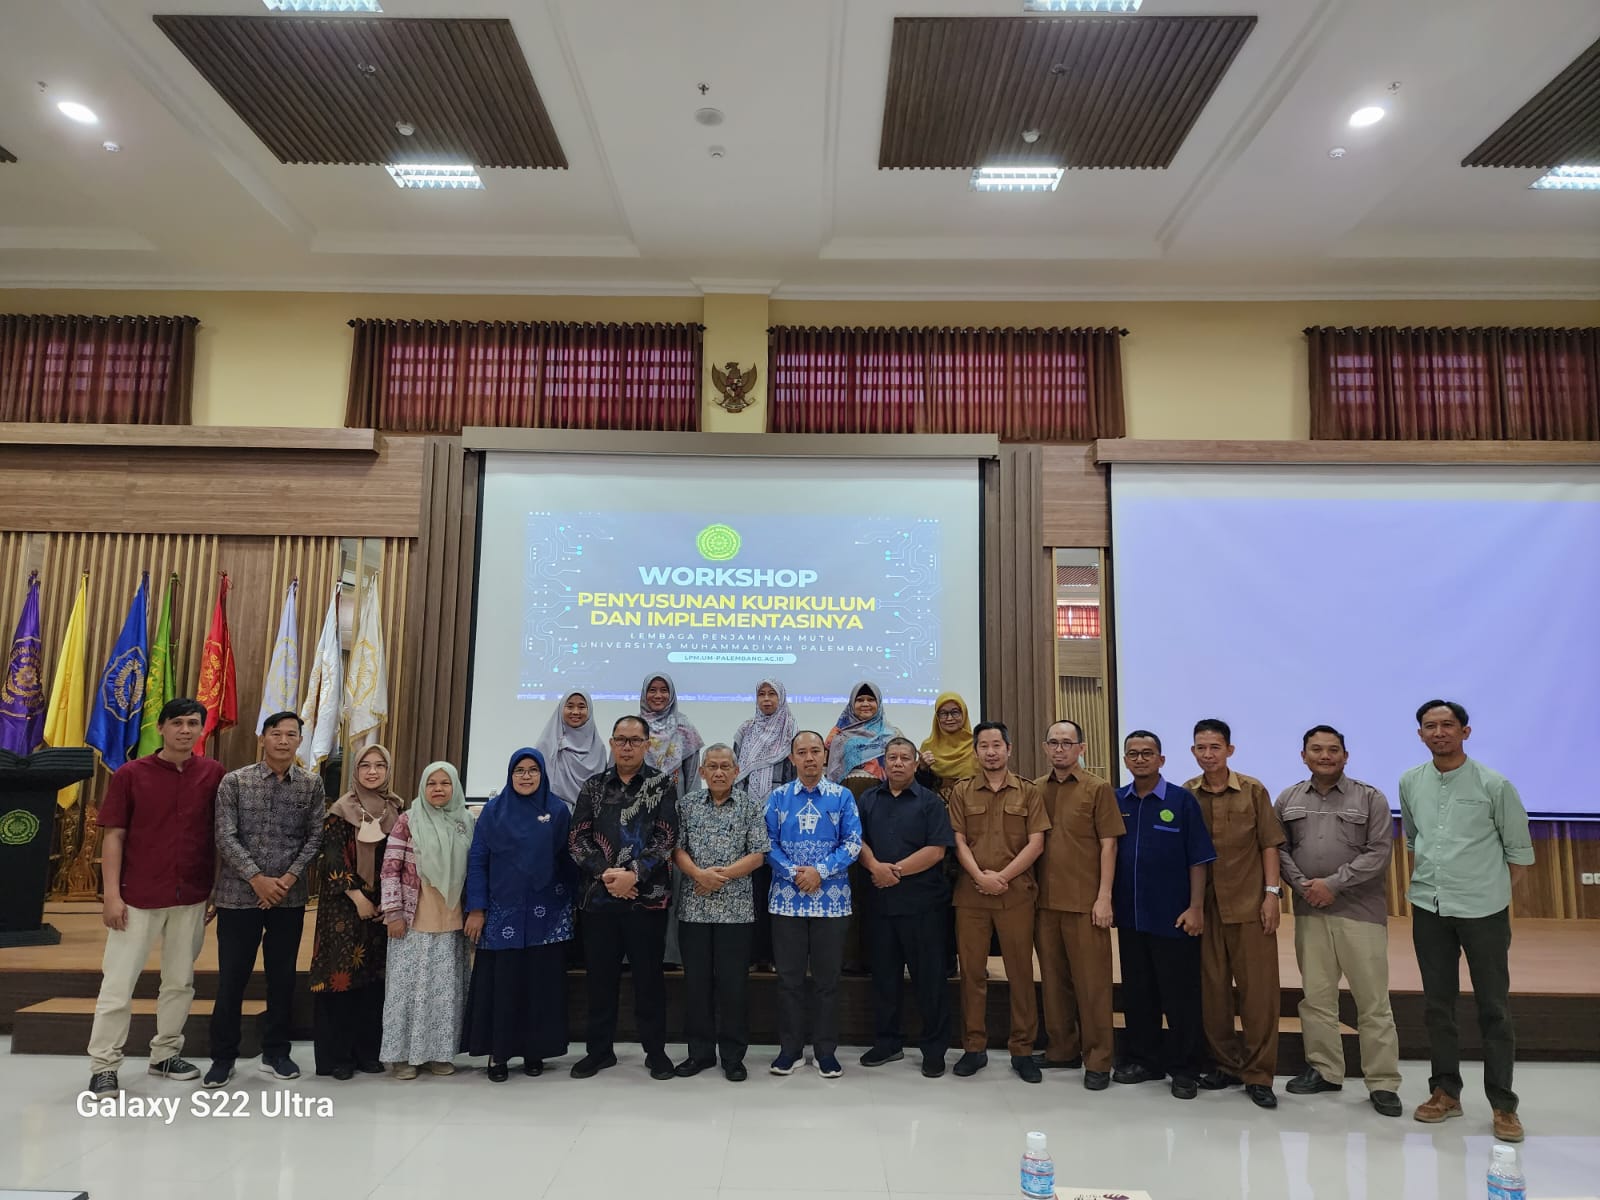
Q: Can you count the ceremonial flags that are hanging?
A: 8